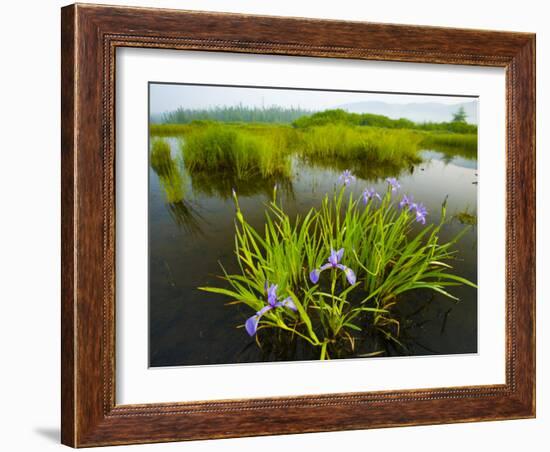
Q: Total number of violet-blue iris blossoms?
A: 7